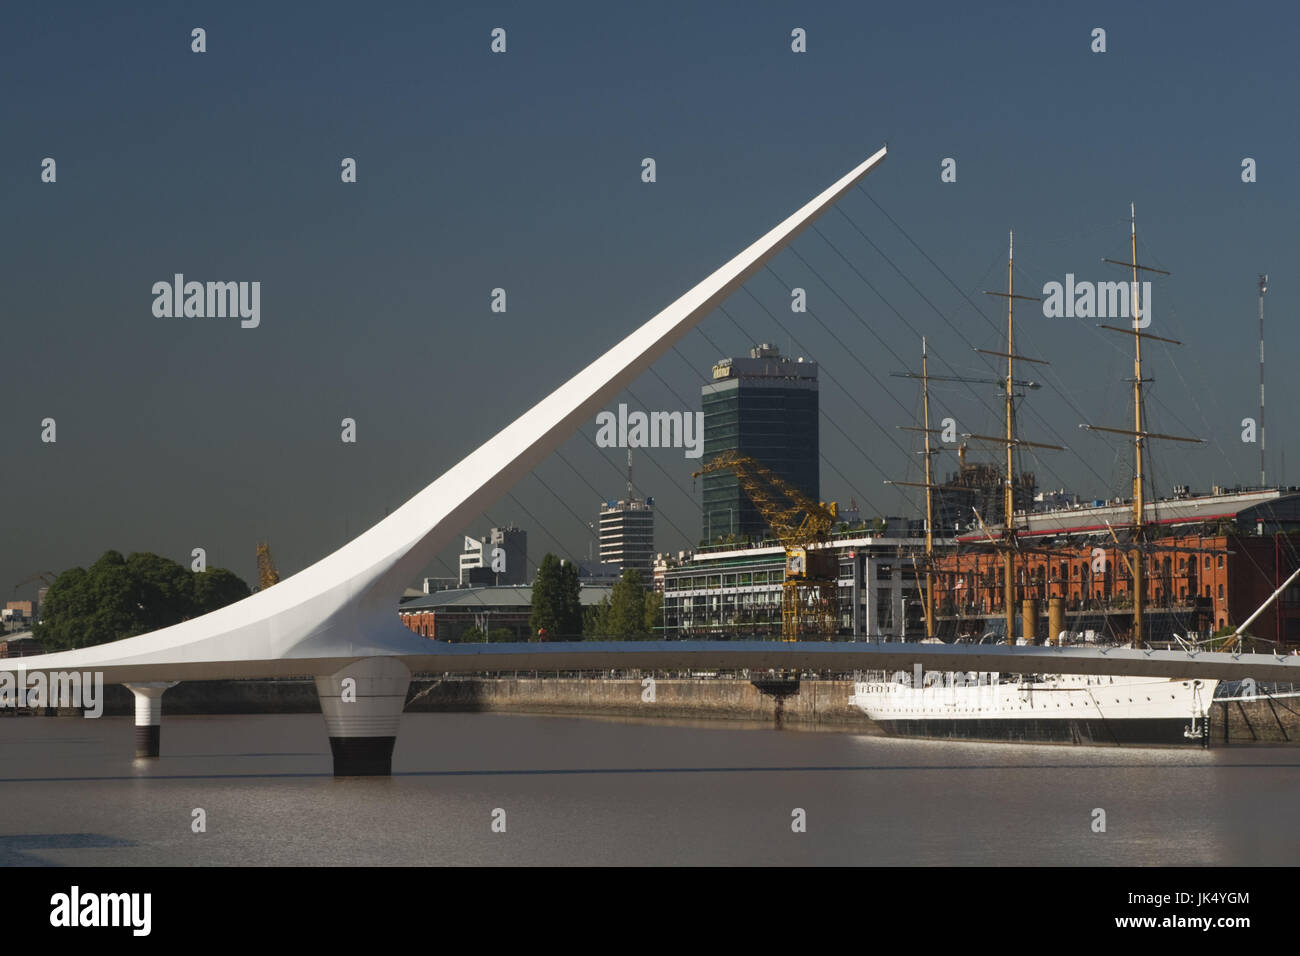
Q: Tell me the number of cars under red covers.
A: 0